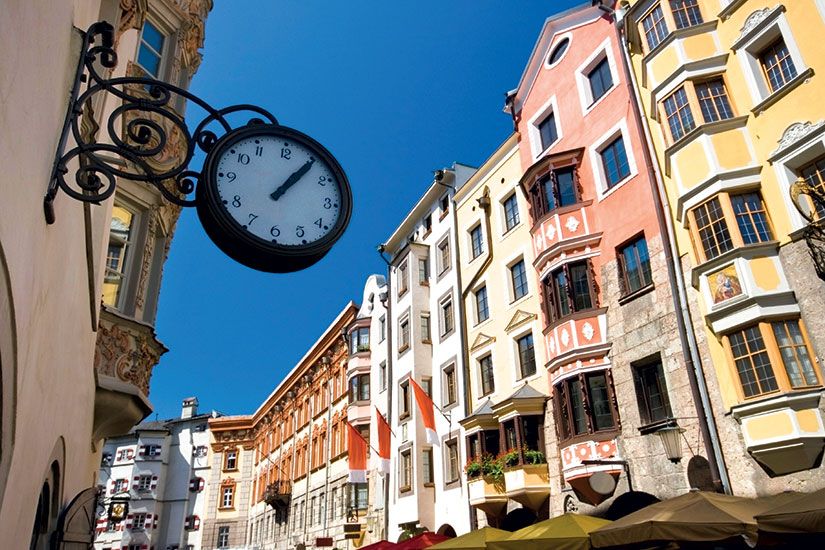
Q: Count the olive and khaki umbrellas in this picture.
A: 4